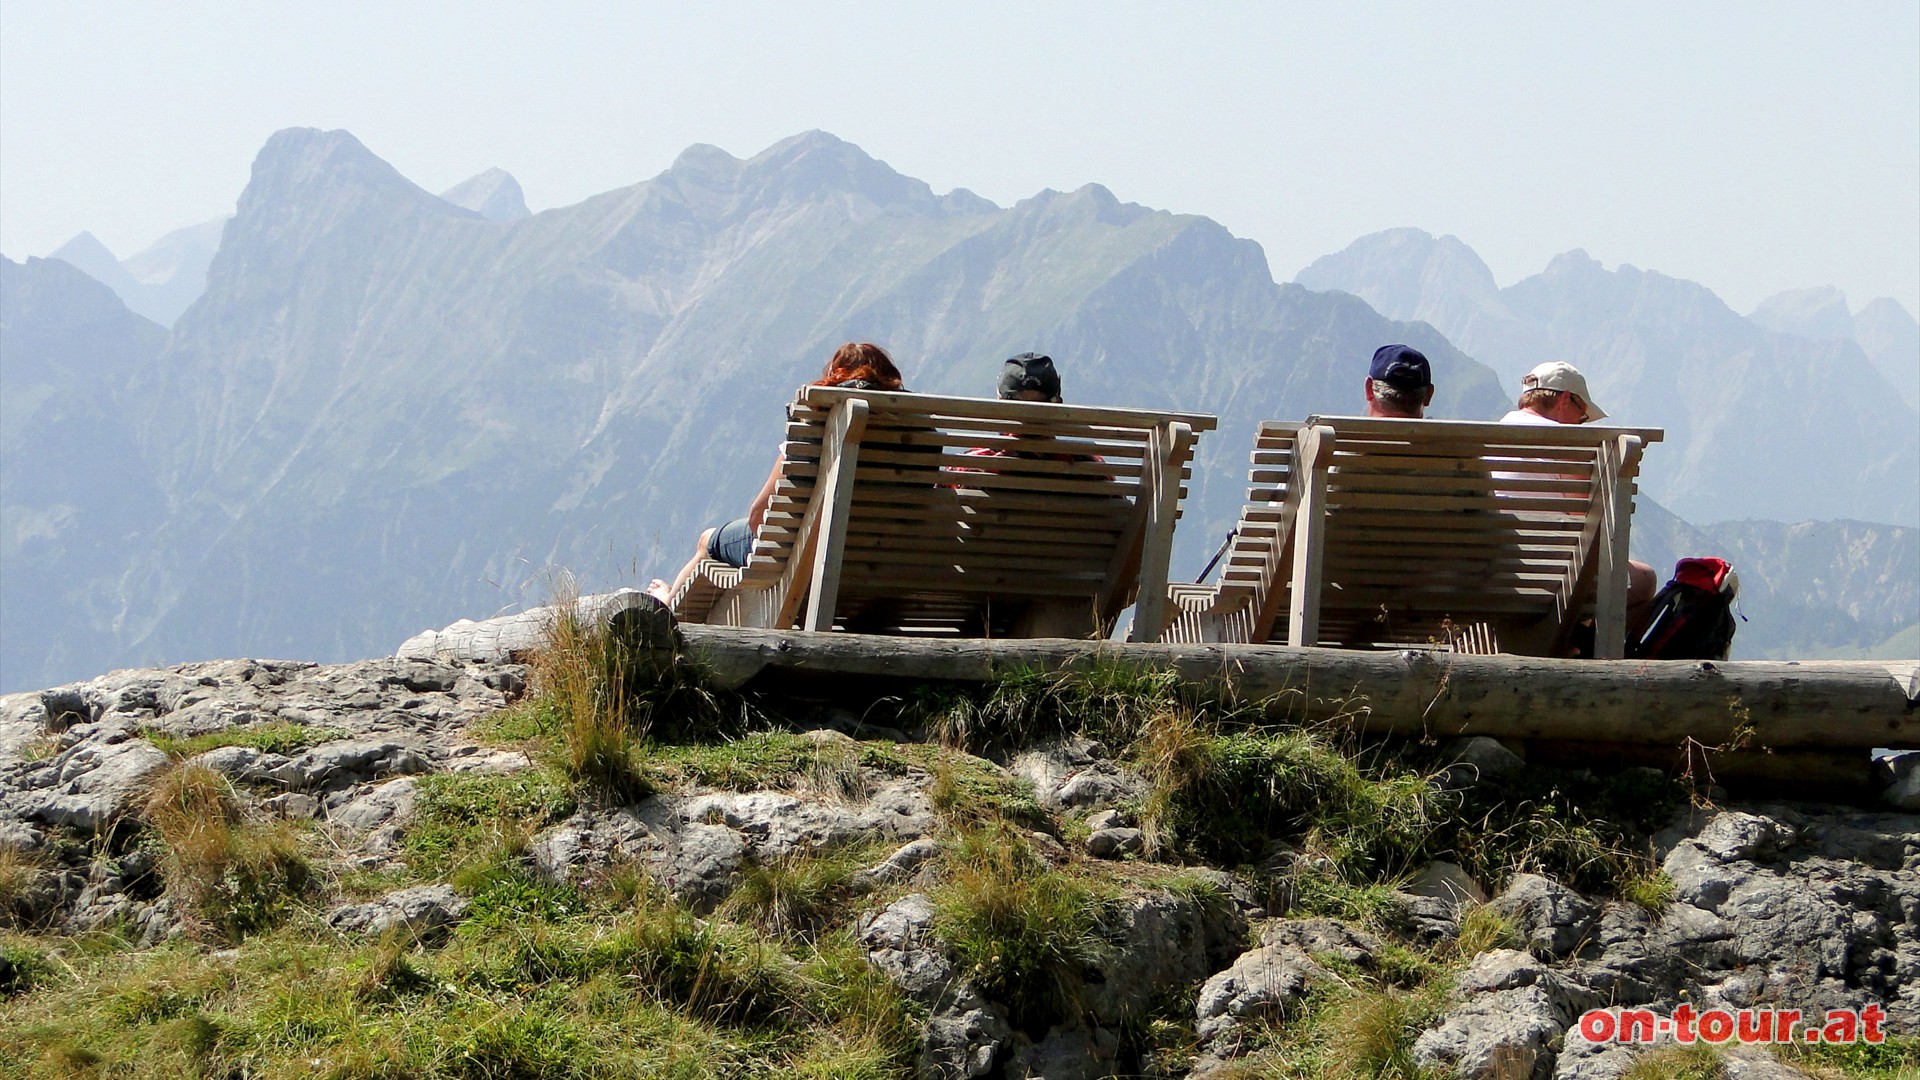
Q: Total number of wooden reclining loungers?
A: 2